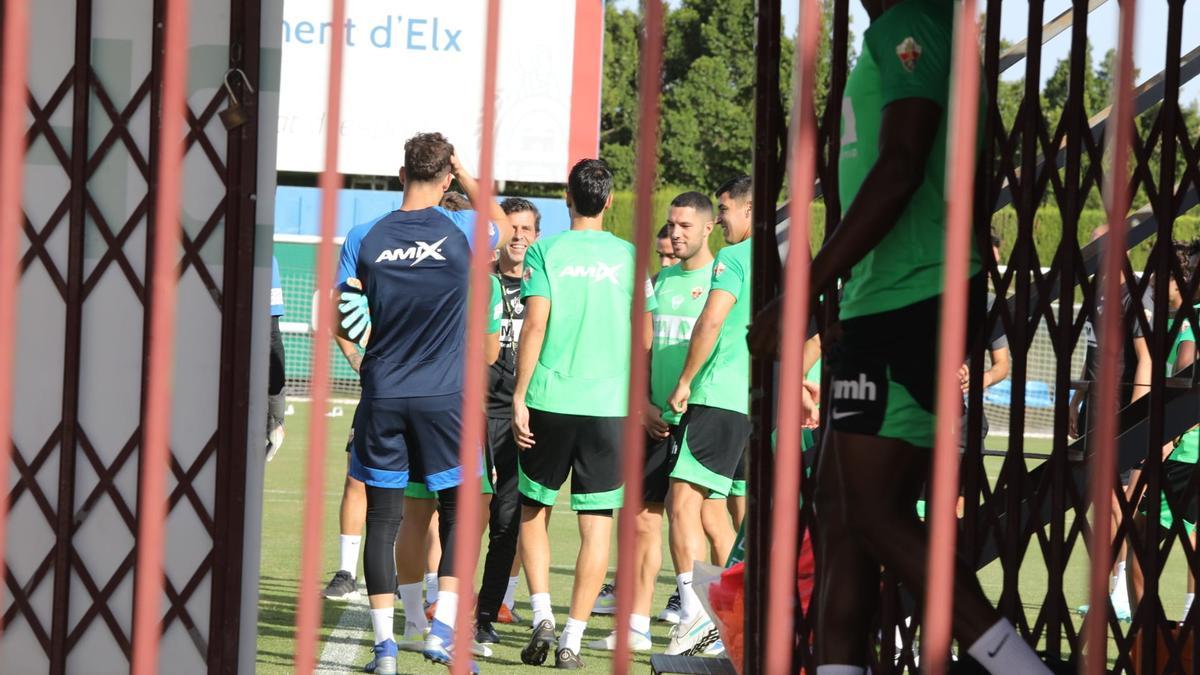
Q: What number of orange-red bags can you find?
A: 1